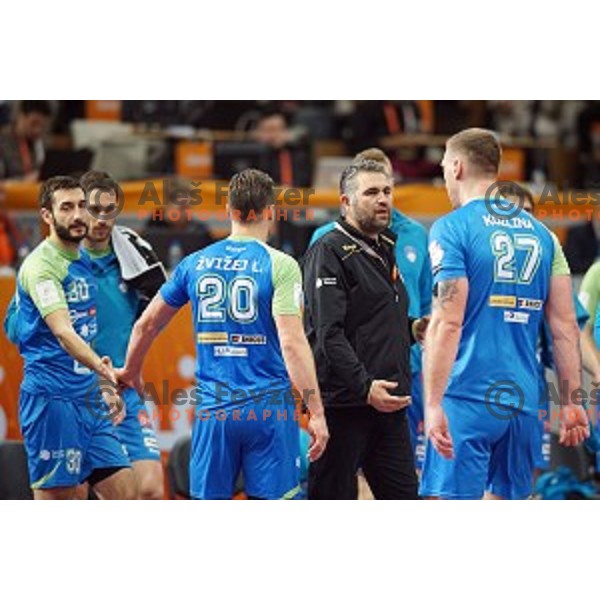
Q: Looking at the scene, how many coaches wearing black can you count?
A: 1